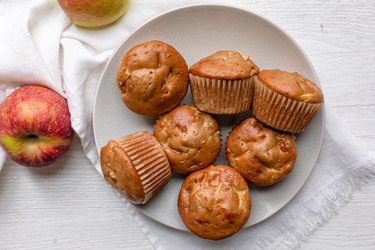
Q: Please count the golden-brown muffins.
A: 7